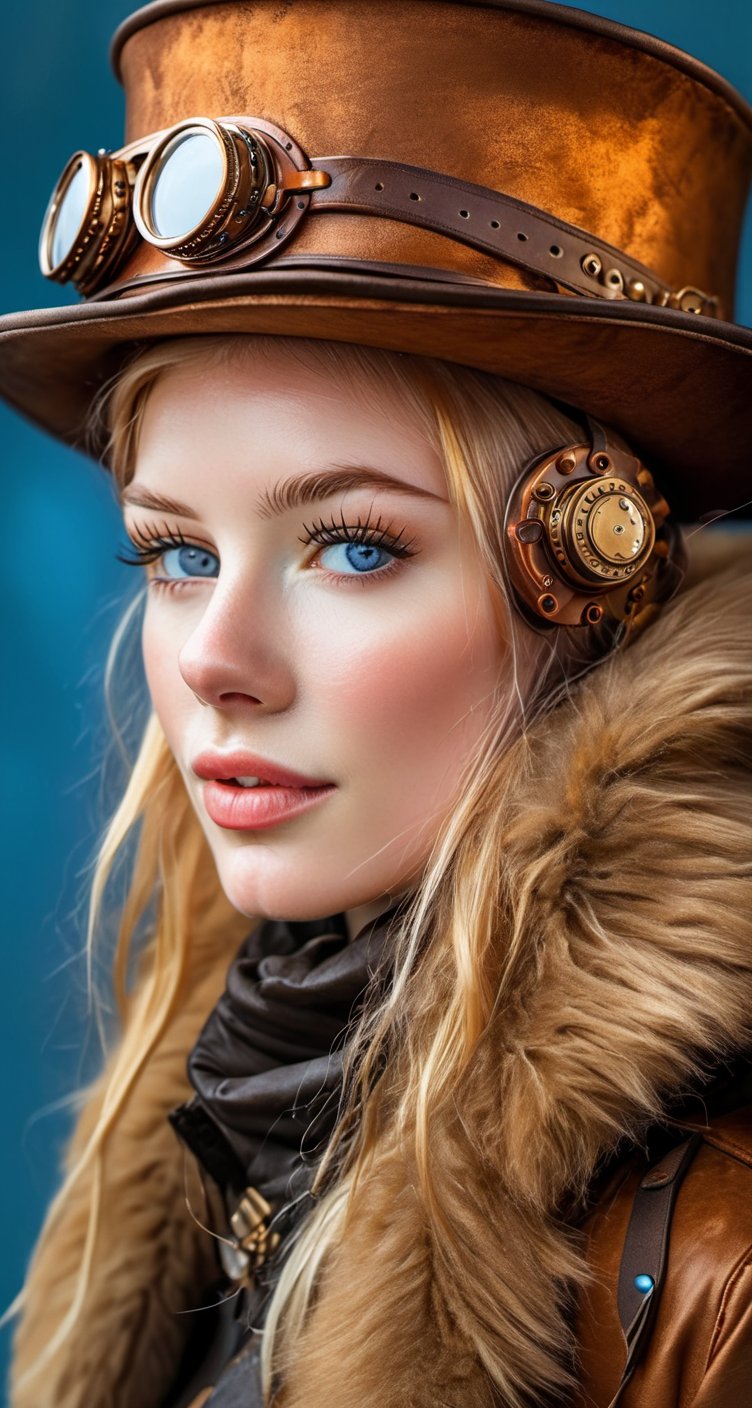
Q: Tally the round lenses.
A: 2